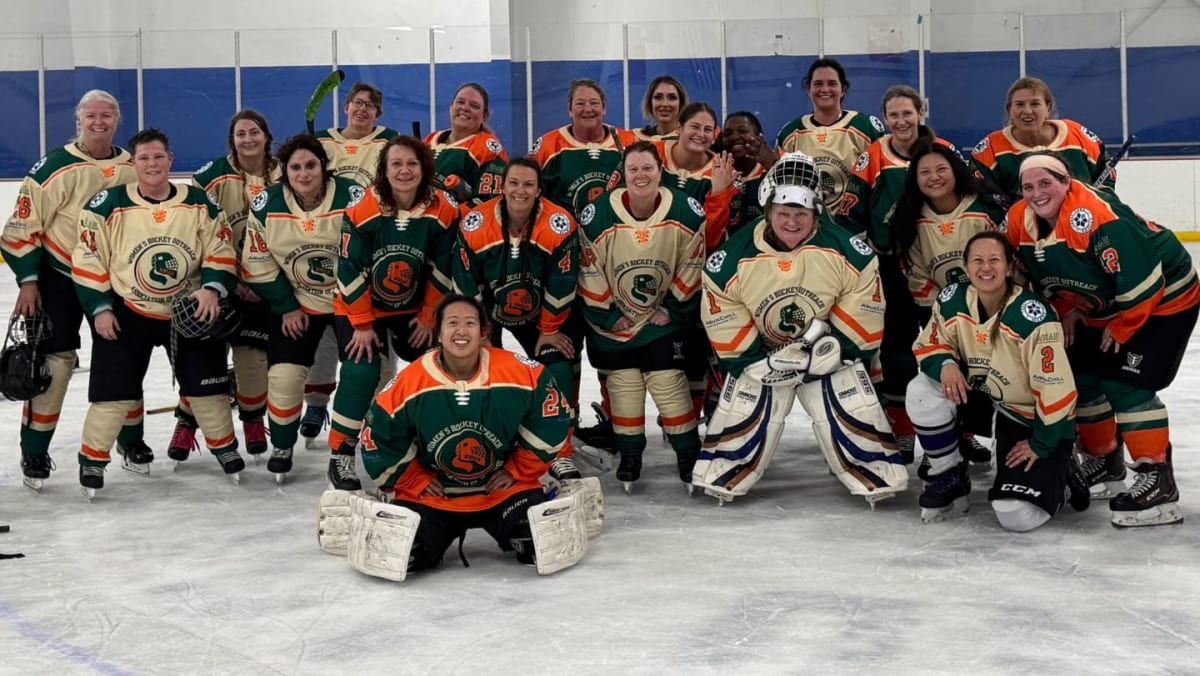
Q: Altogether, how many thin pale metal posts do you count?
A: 12